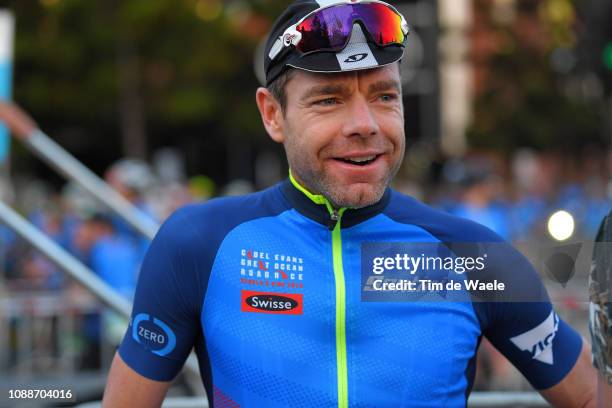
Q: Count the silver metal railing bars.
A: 2